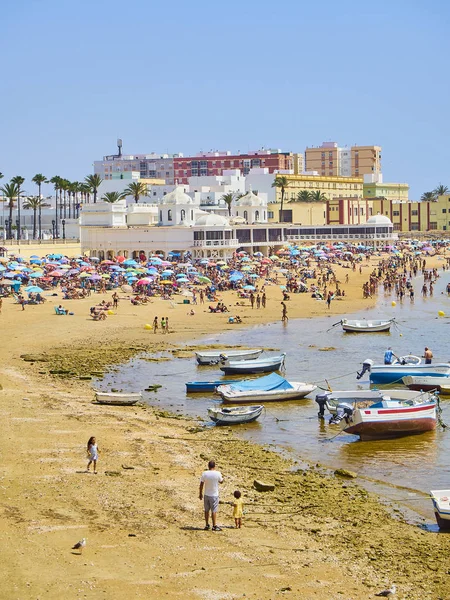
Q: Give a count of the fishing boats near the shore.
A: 12